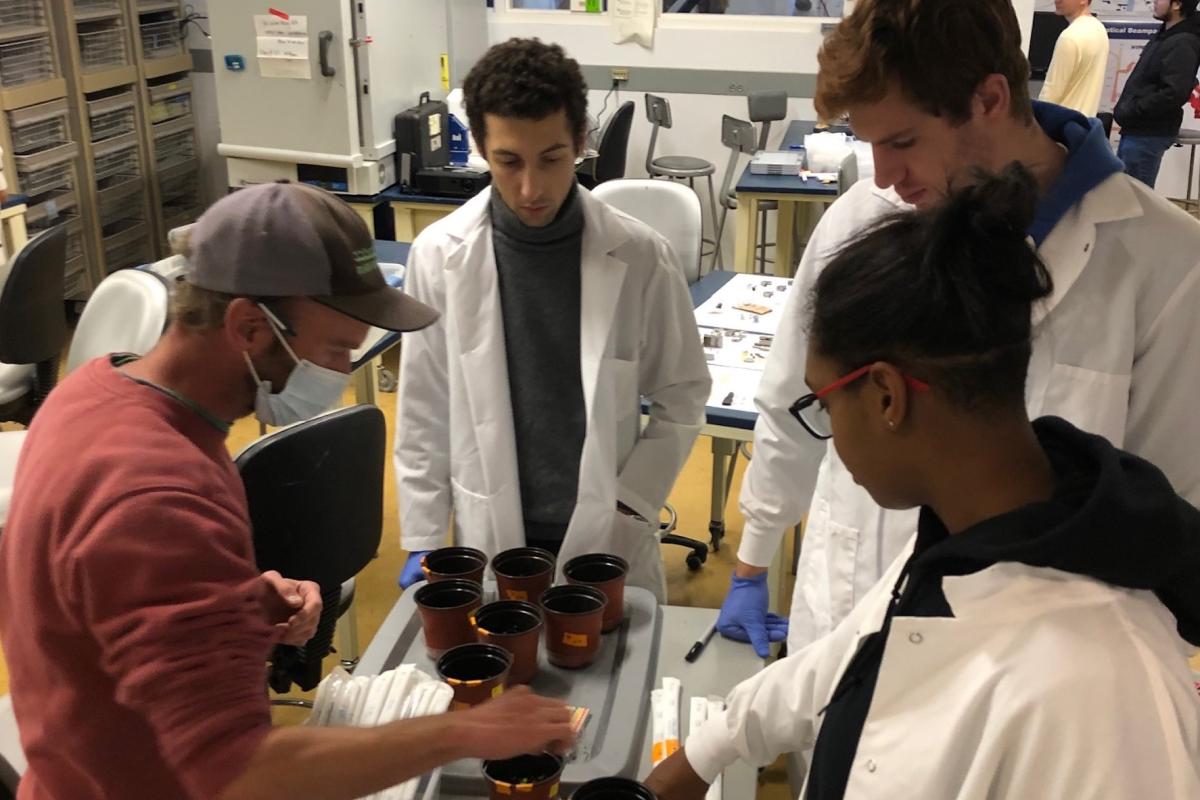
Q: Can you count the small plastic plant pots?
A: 9